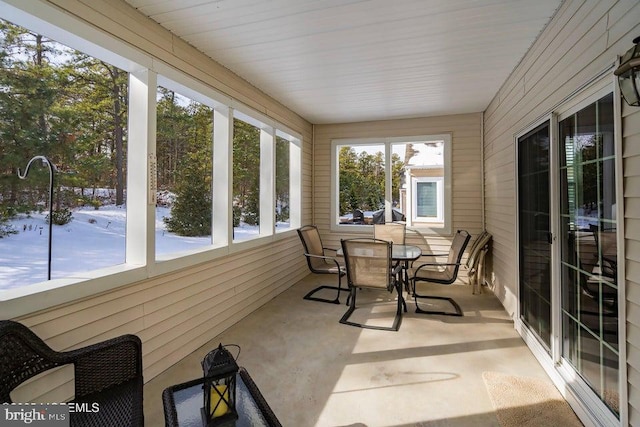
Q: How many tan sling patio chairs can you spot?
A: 4